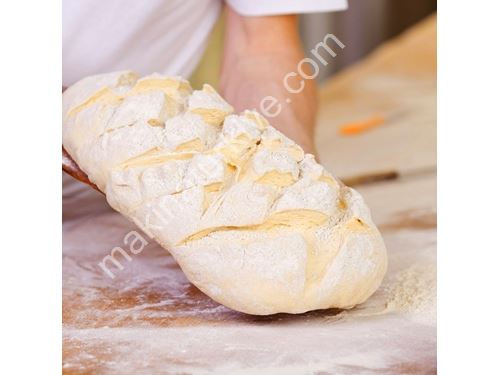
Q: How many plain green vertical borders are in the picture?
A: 0